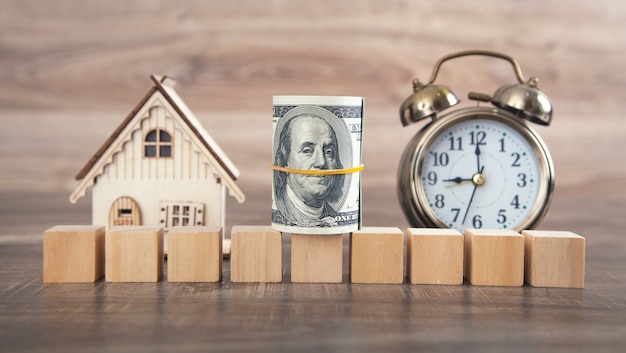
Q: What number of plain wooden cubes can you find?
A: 9